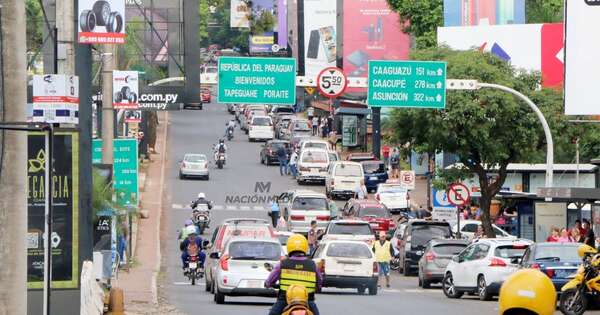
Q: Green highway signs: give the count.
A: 3